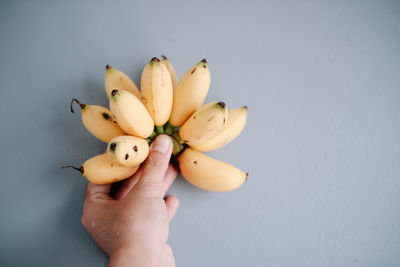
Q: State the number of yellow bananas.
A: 11